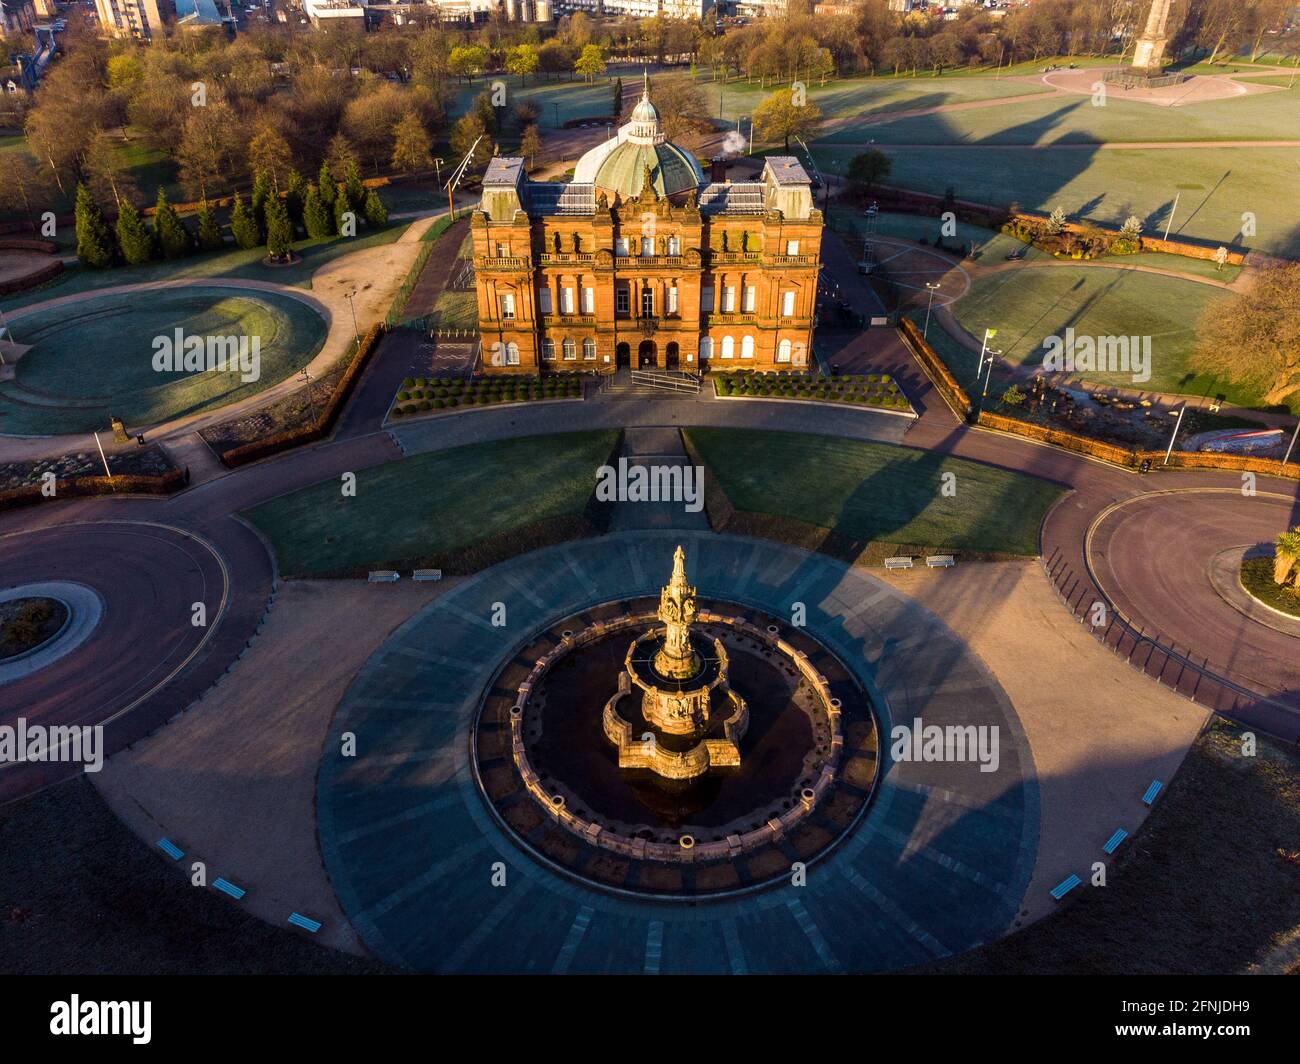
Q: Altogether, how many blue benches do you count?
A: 6